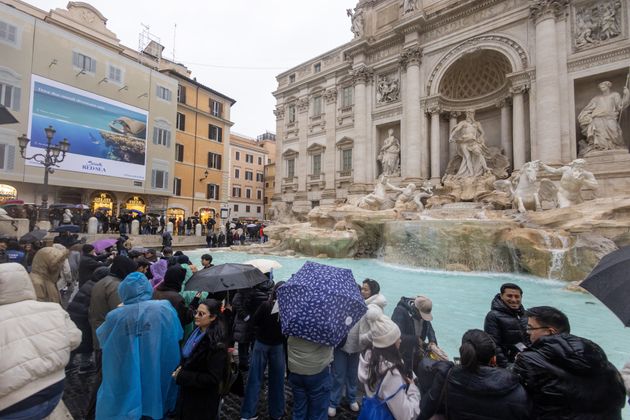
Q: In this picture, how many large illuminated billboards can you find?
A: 1